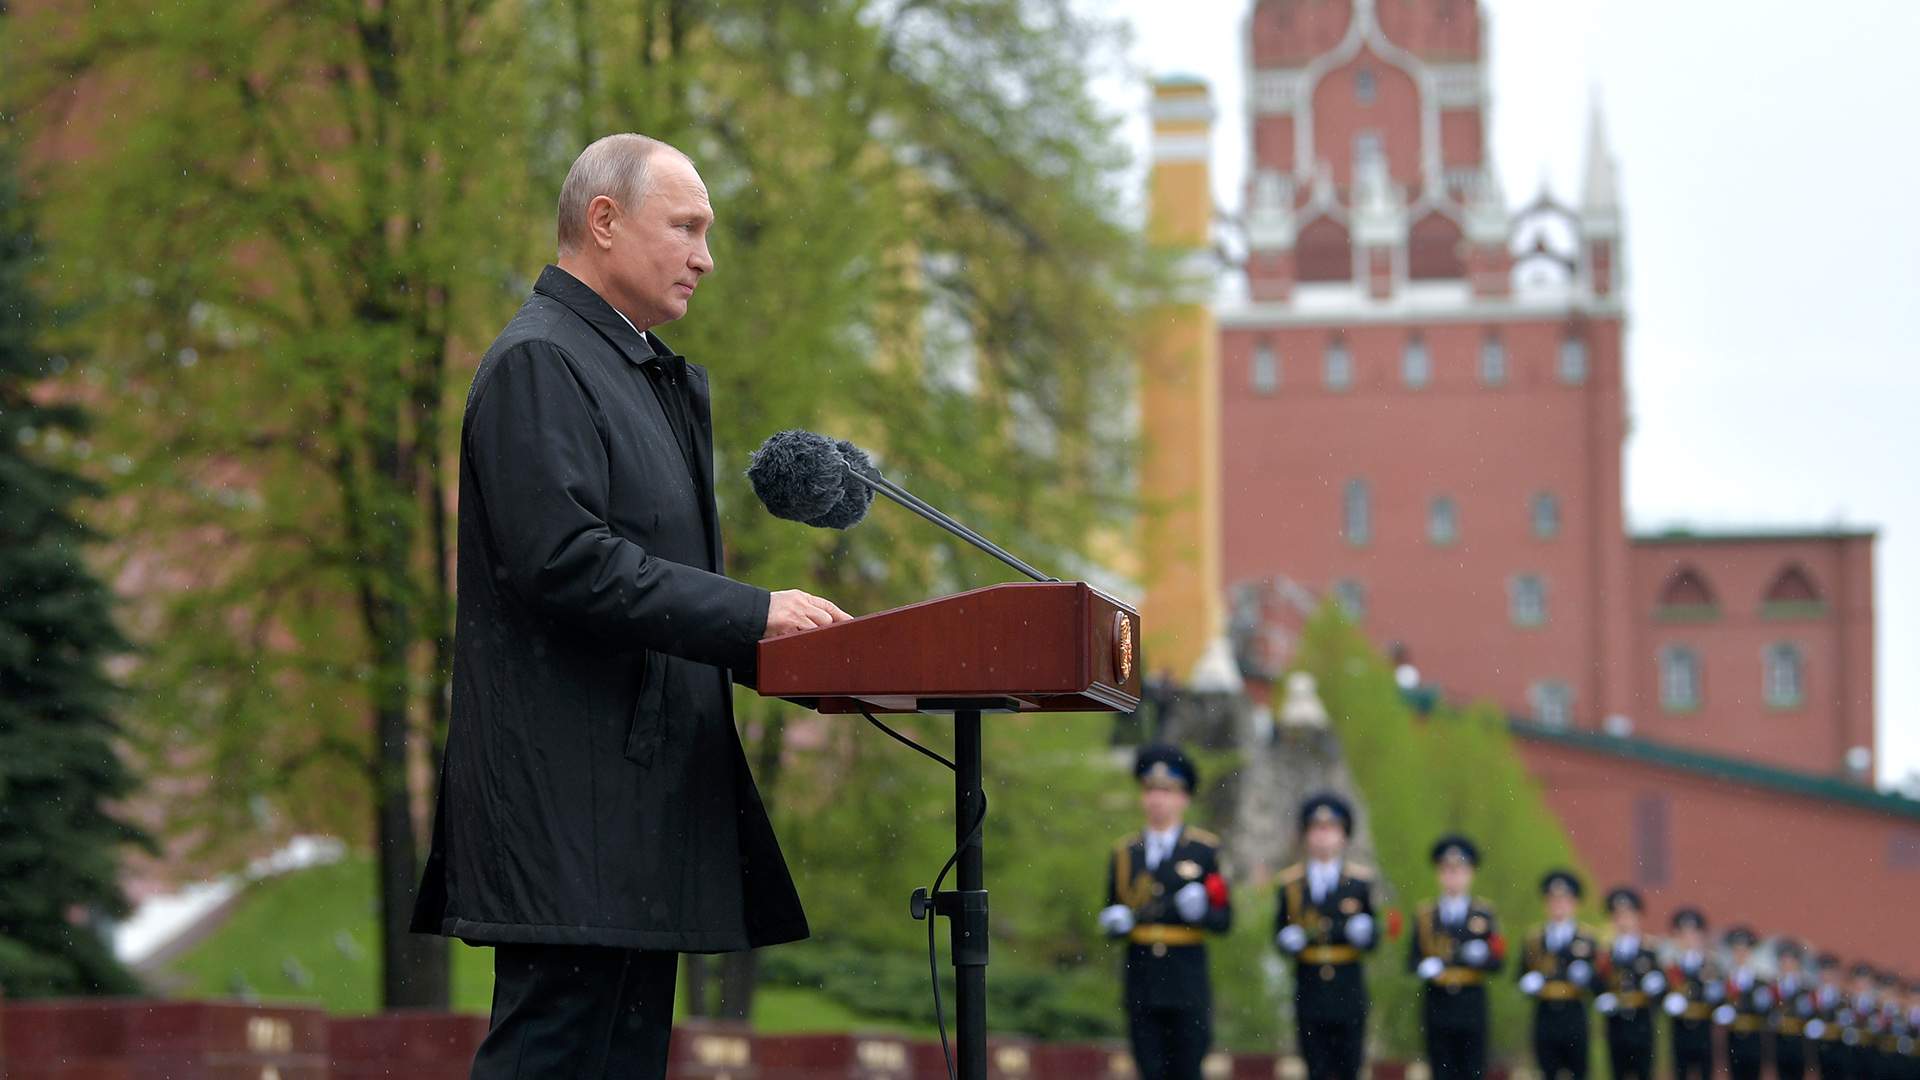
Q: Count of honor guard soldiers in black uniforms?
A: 12